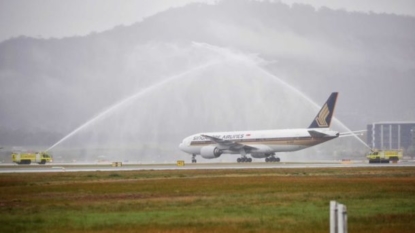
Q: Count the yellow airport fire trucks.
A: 2